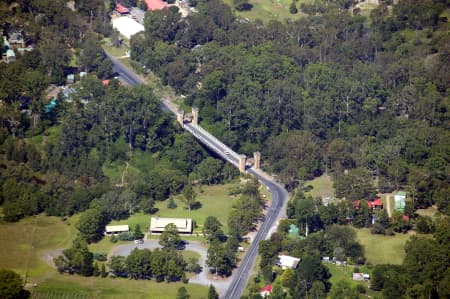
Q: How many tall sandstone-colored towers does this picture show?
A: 4